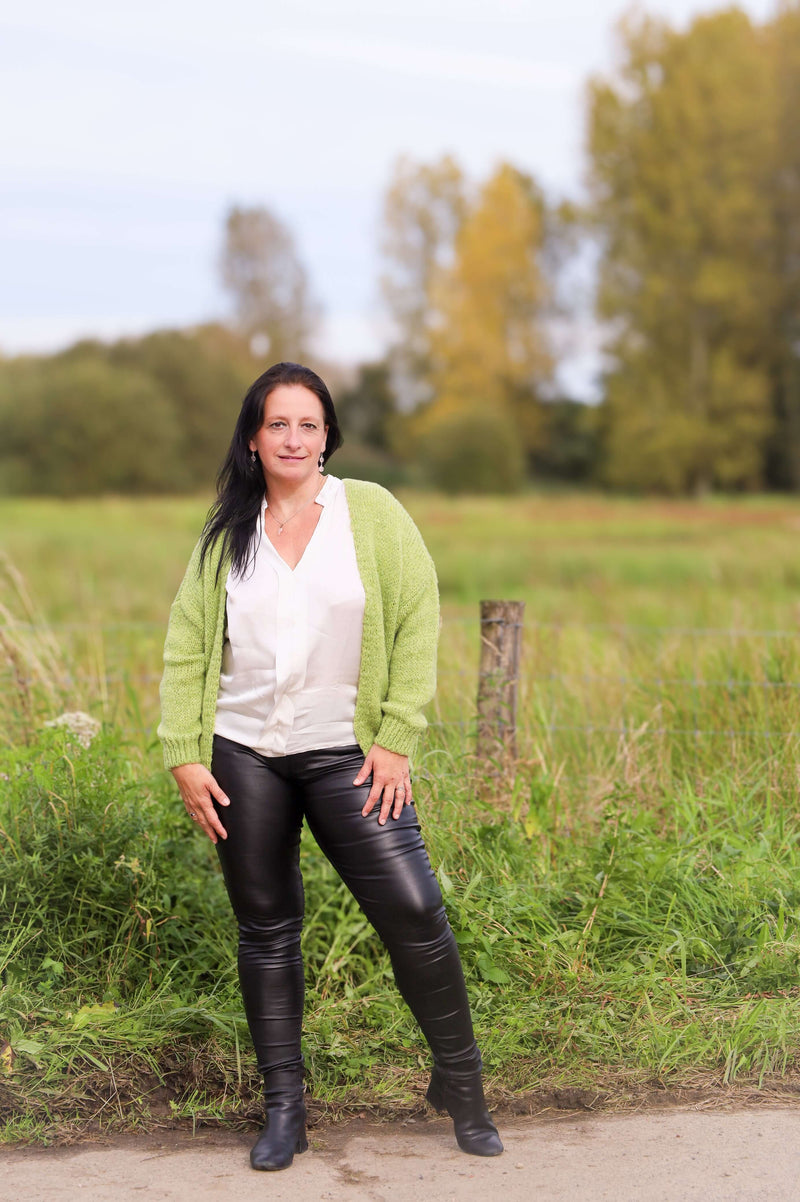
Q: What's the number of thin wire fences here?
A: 1